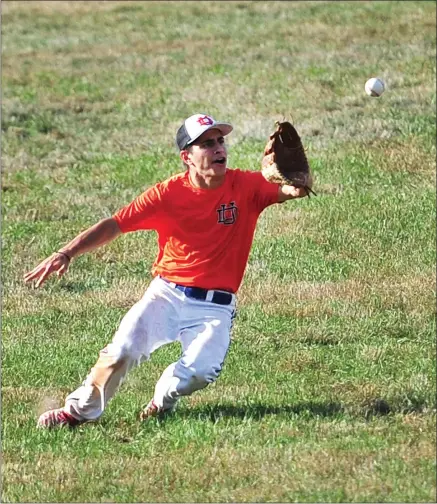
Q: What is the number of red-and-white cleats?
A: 2